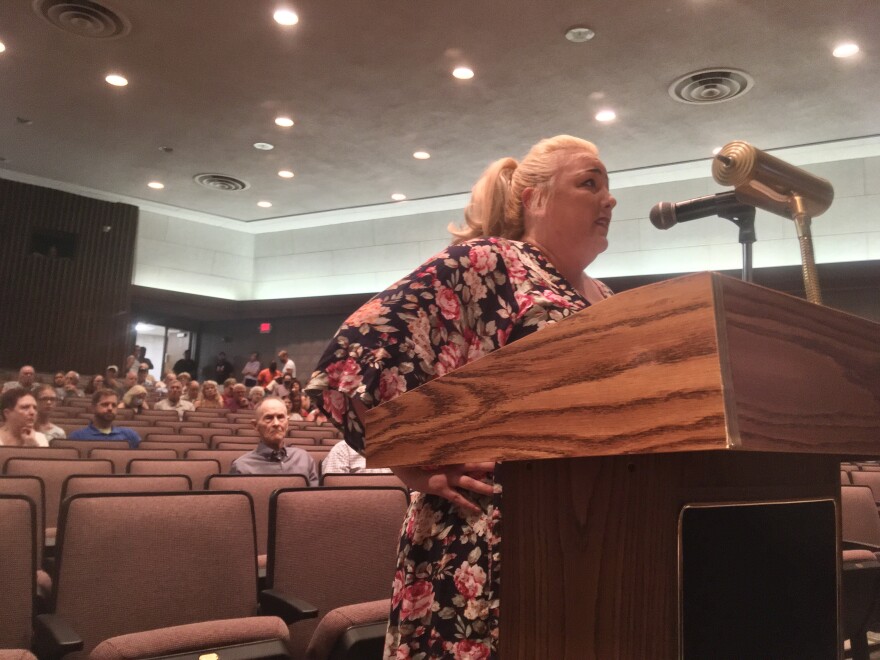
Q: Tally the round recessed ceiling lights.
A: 13